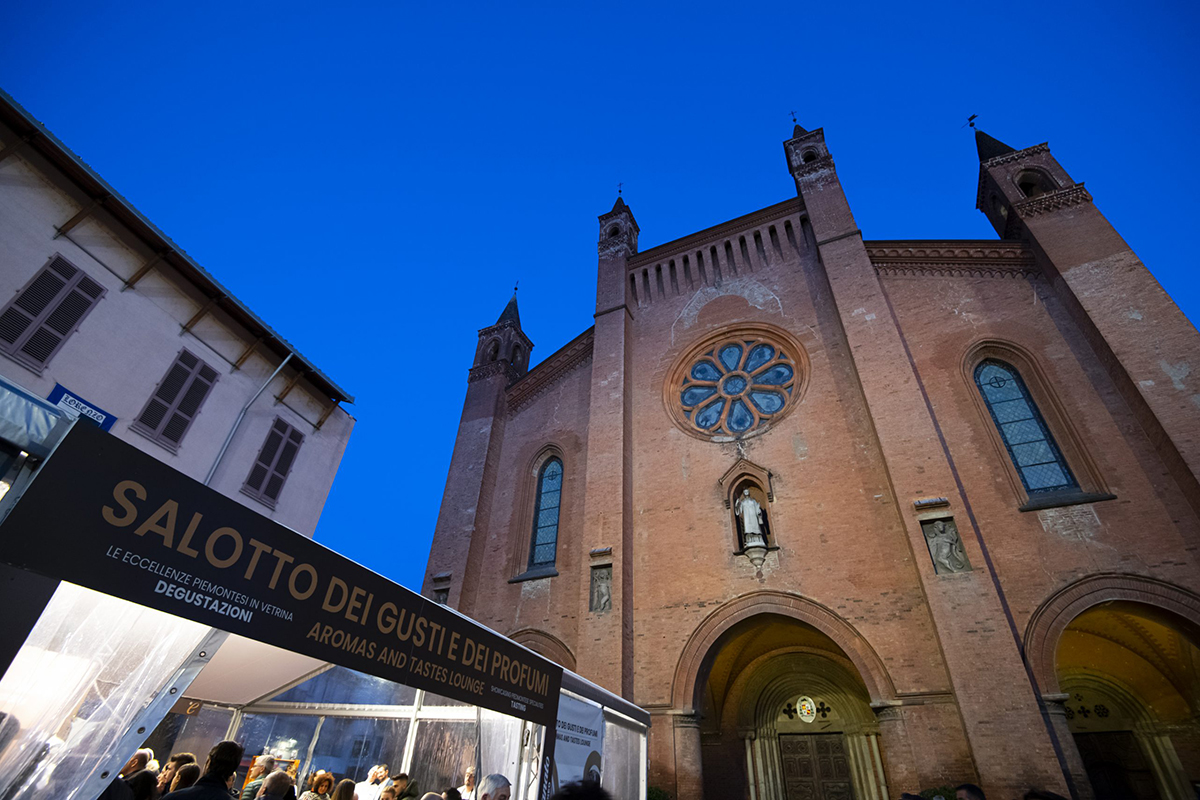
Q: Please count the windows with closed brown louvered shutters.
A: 3